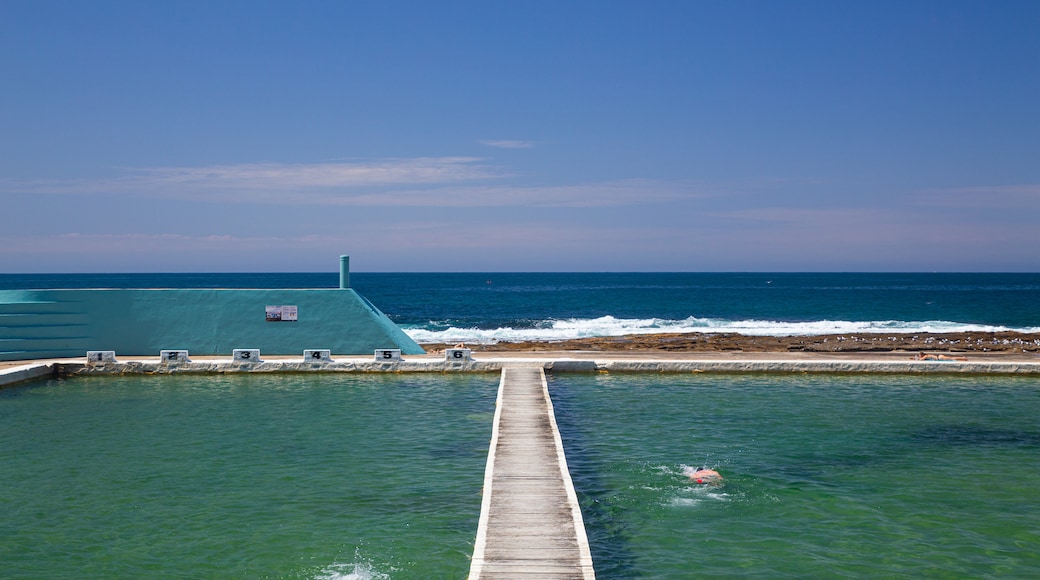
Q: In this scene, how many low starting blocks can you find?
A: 6